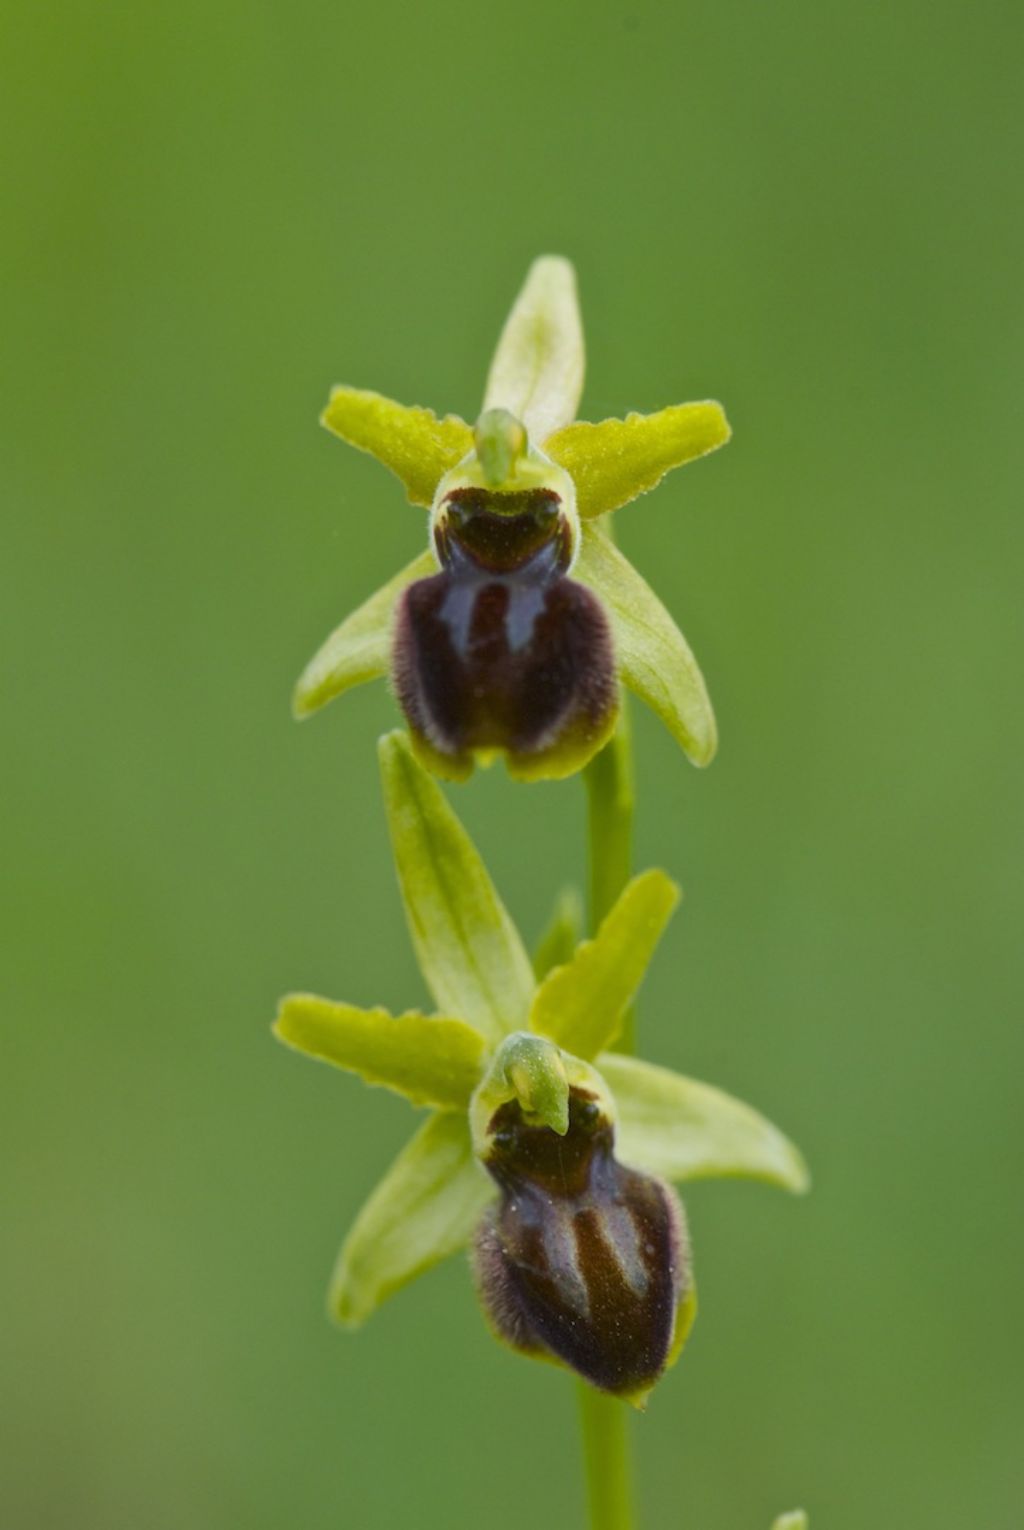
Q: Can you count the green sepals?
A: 6